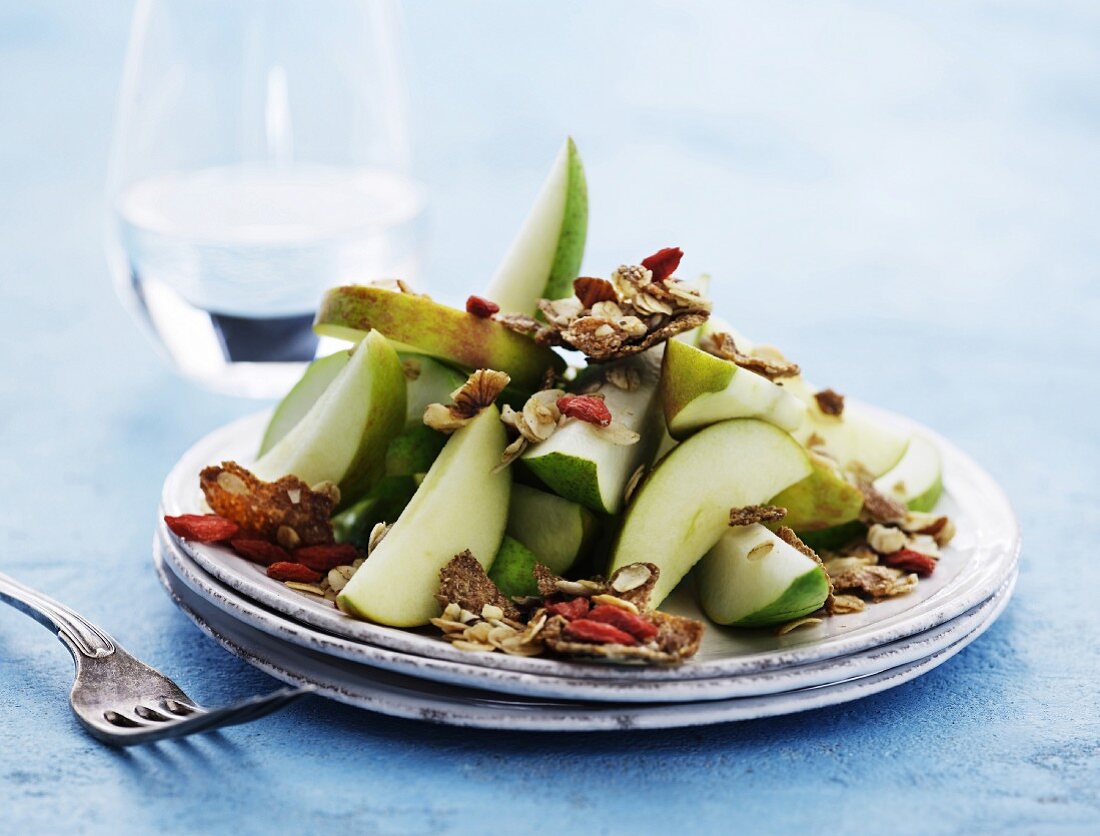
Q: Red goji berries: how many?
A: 11